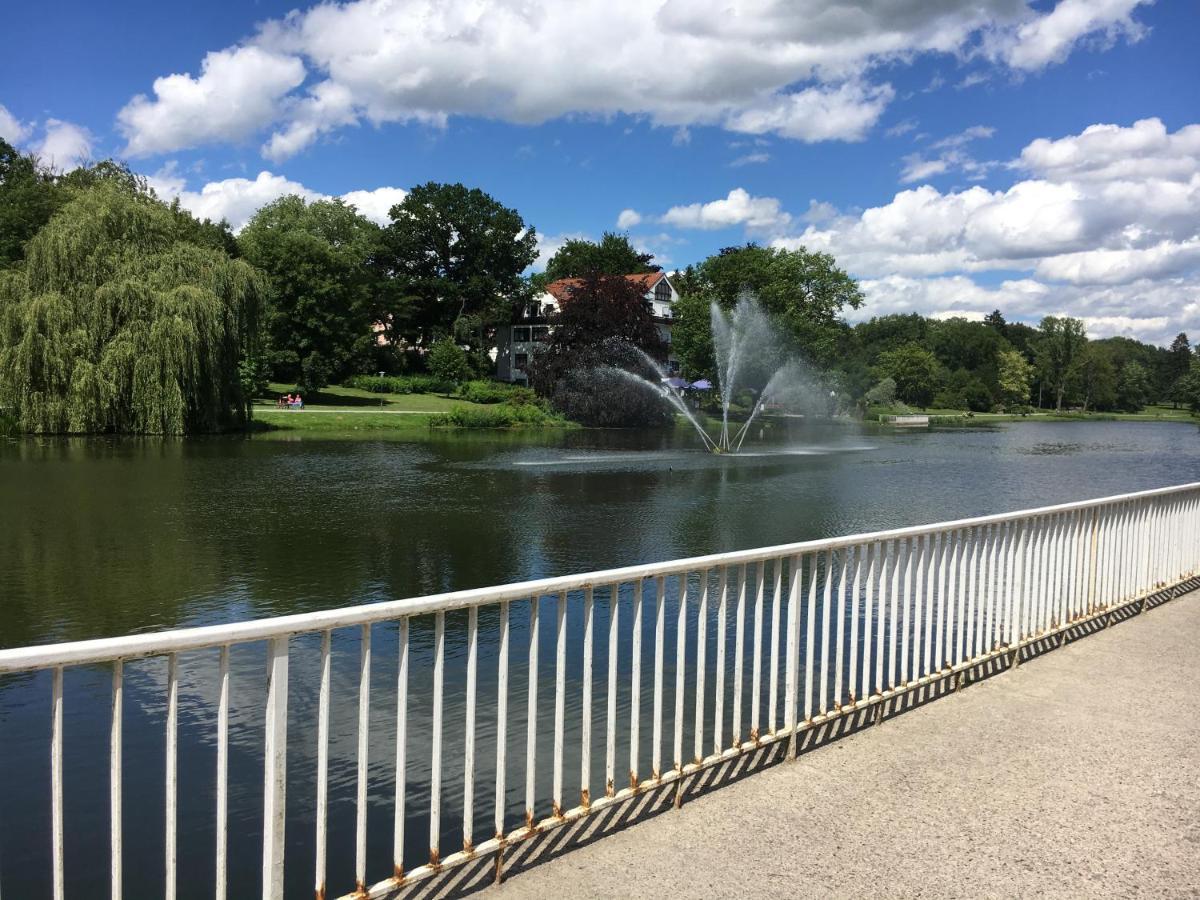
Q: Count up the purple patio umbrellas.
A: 2